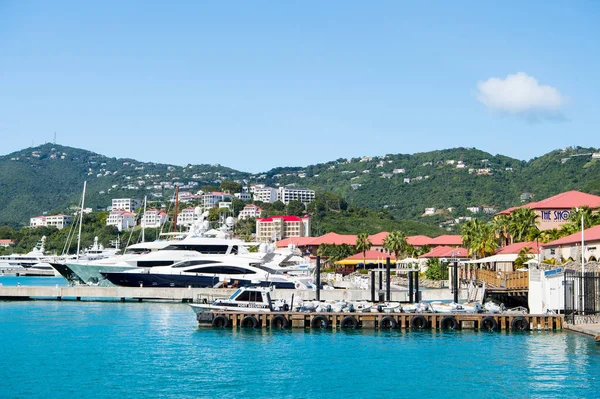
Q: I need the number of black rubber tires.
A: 10